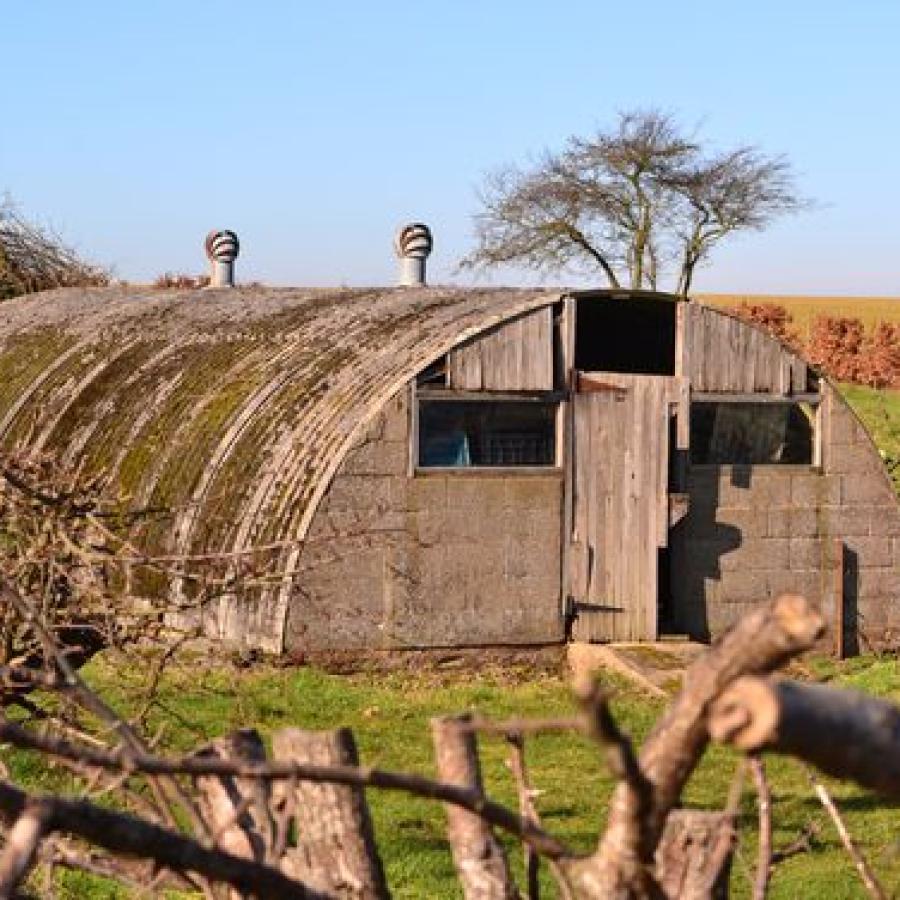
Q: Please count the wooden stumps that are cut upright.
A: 4